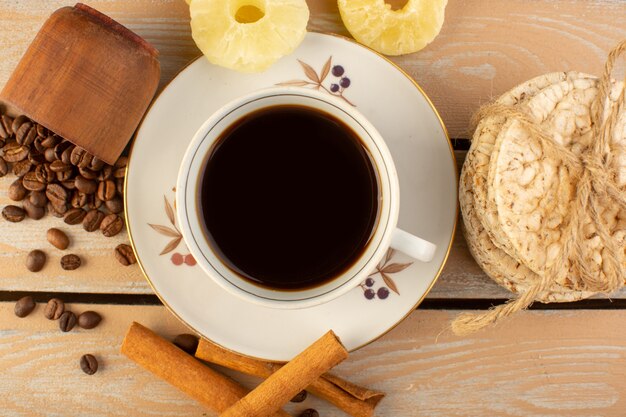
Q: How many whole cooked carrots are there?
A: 0